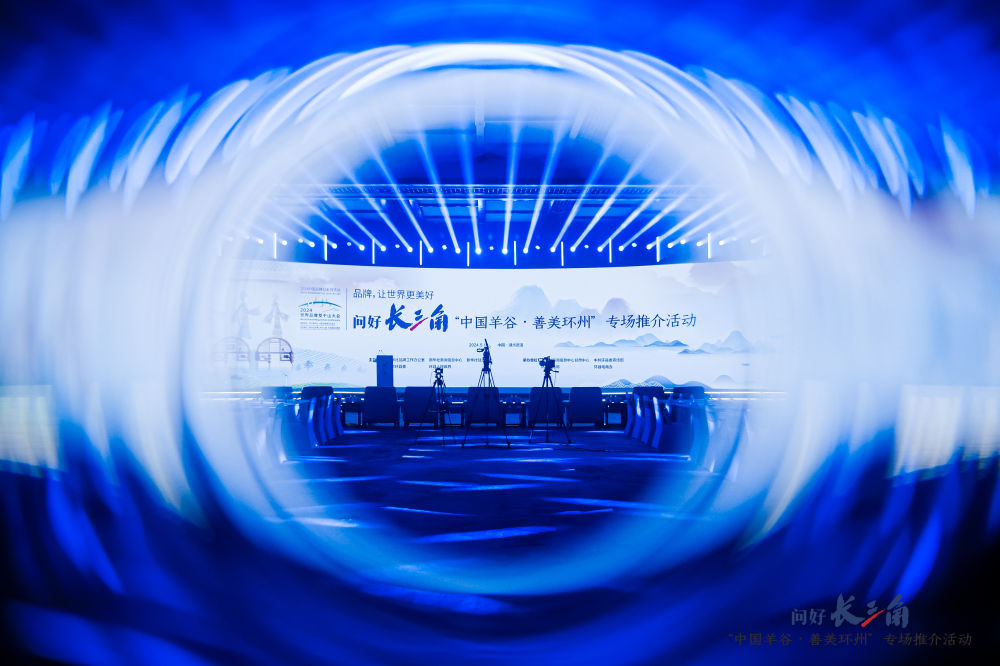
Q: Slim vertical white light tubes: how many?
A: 10